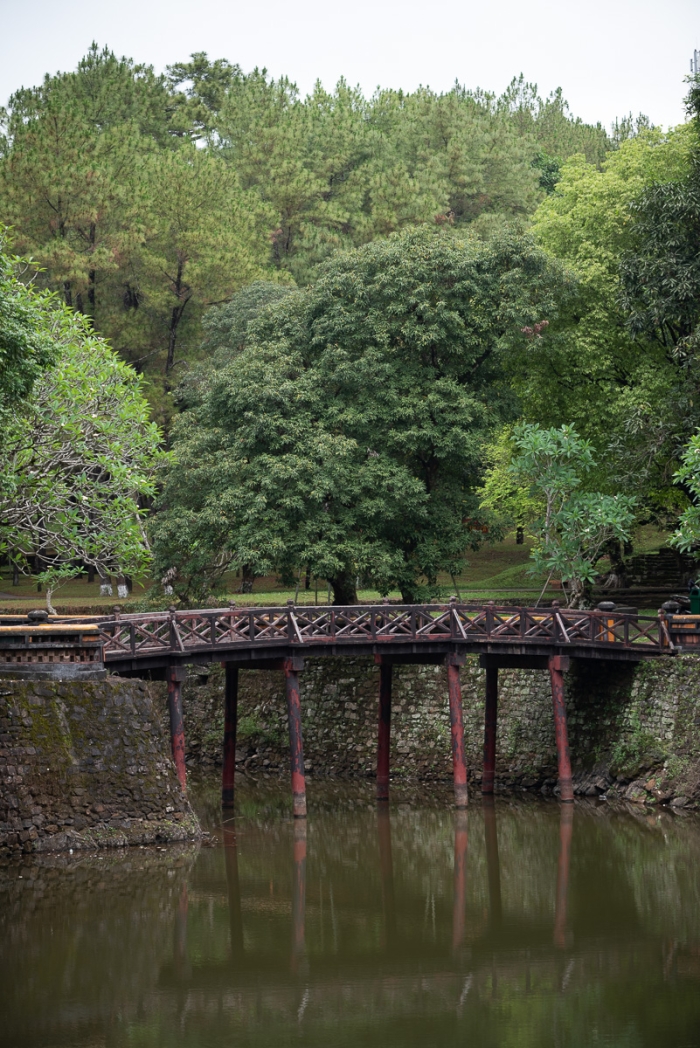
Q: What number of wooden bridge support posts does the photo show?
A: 7